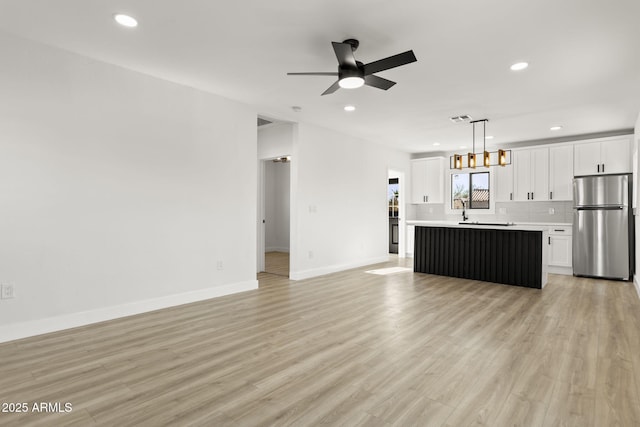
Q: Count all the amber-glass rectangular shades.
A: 4